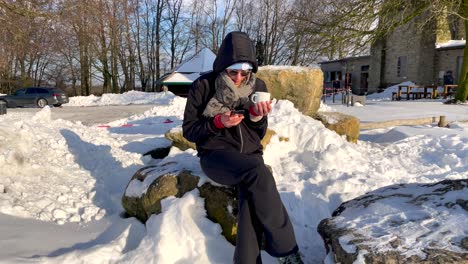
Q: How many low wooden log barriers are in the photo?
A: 1